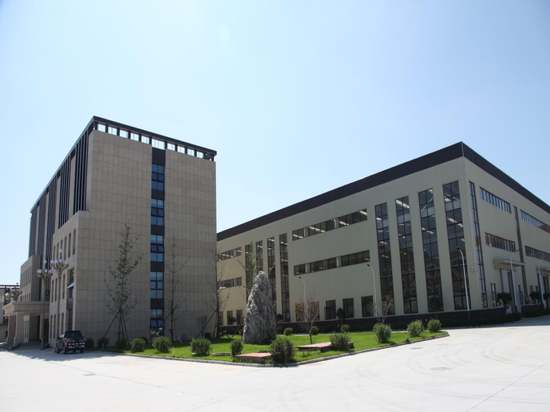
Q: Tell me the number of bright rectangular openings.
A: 10